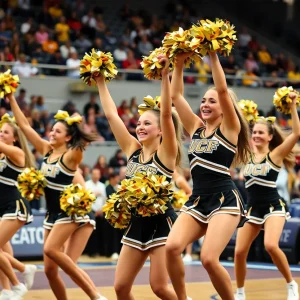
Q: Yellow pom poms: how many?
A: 12